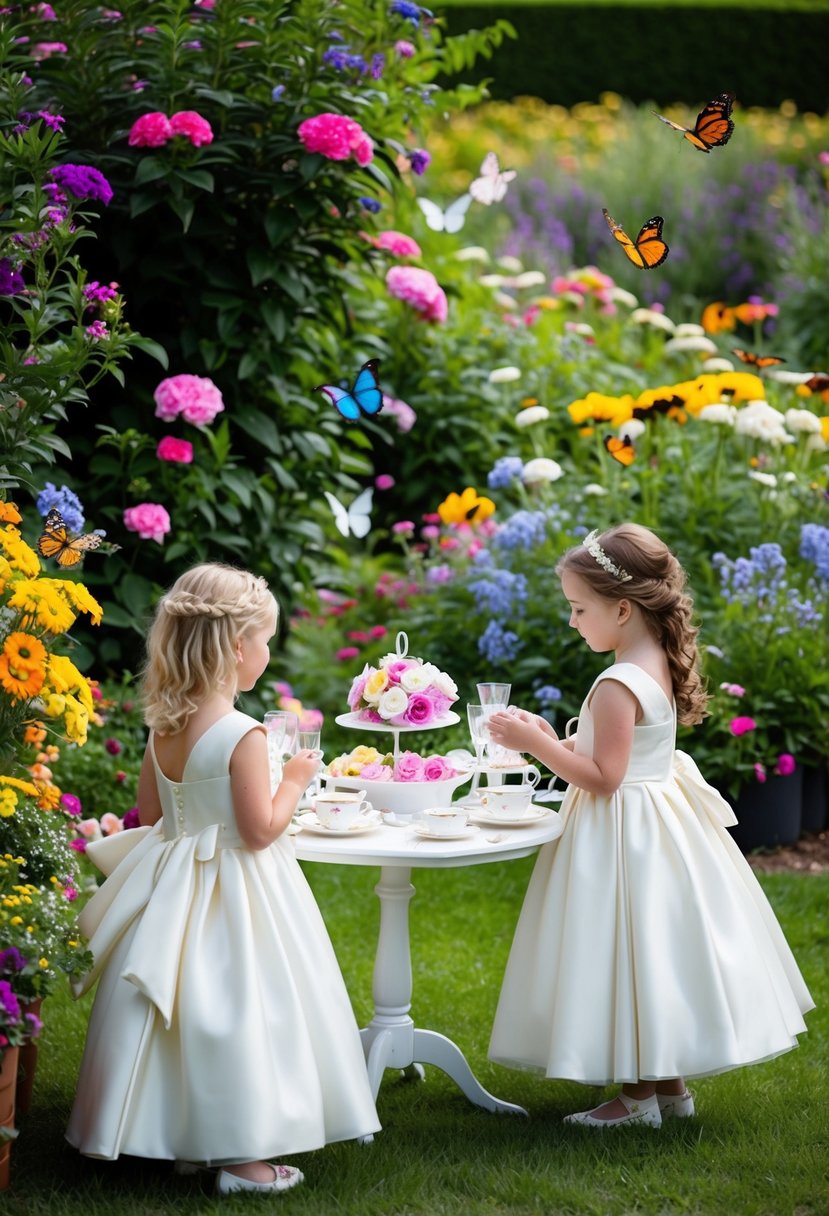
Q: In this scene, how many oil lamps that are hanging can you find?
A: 0